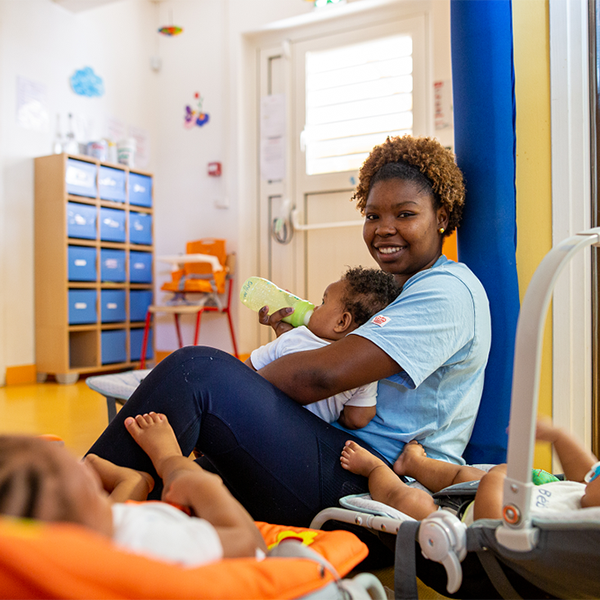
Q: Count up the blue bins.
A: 14